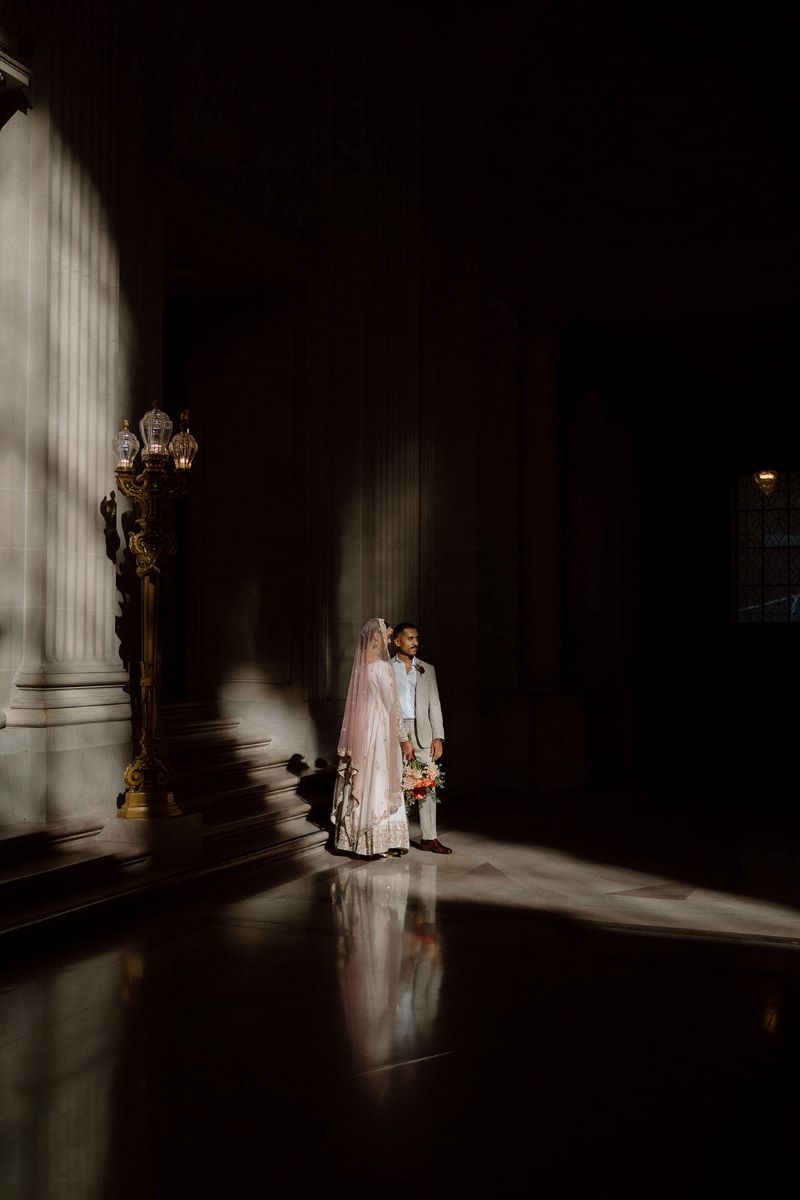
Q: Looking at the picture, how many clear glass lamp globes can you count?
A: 3